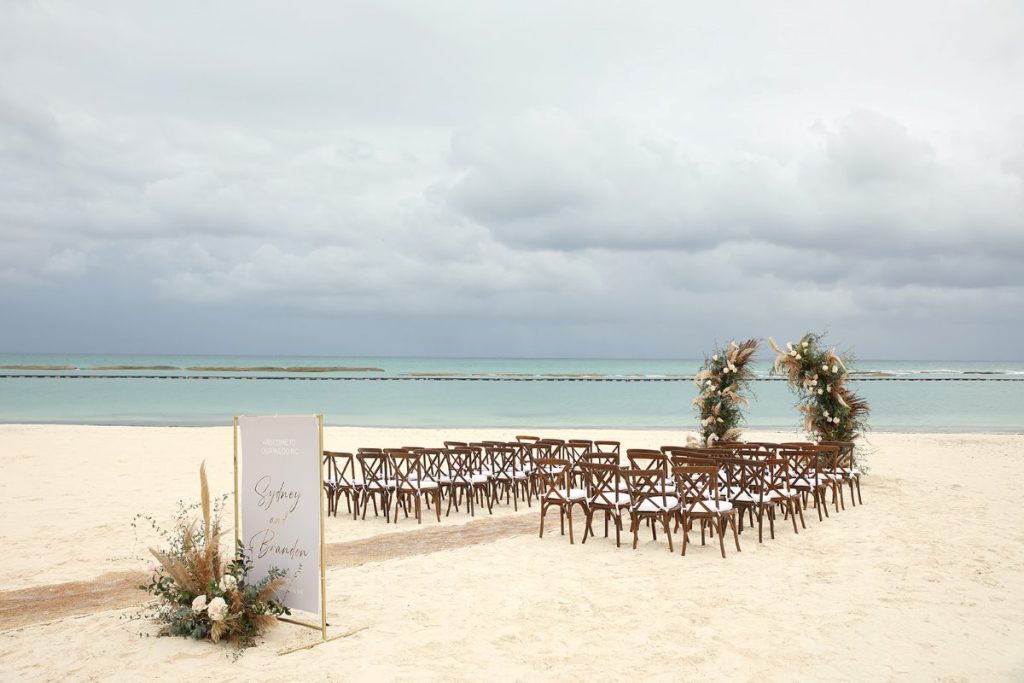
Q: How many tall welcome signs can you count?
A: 1